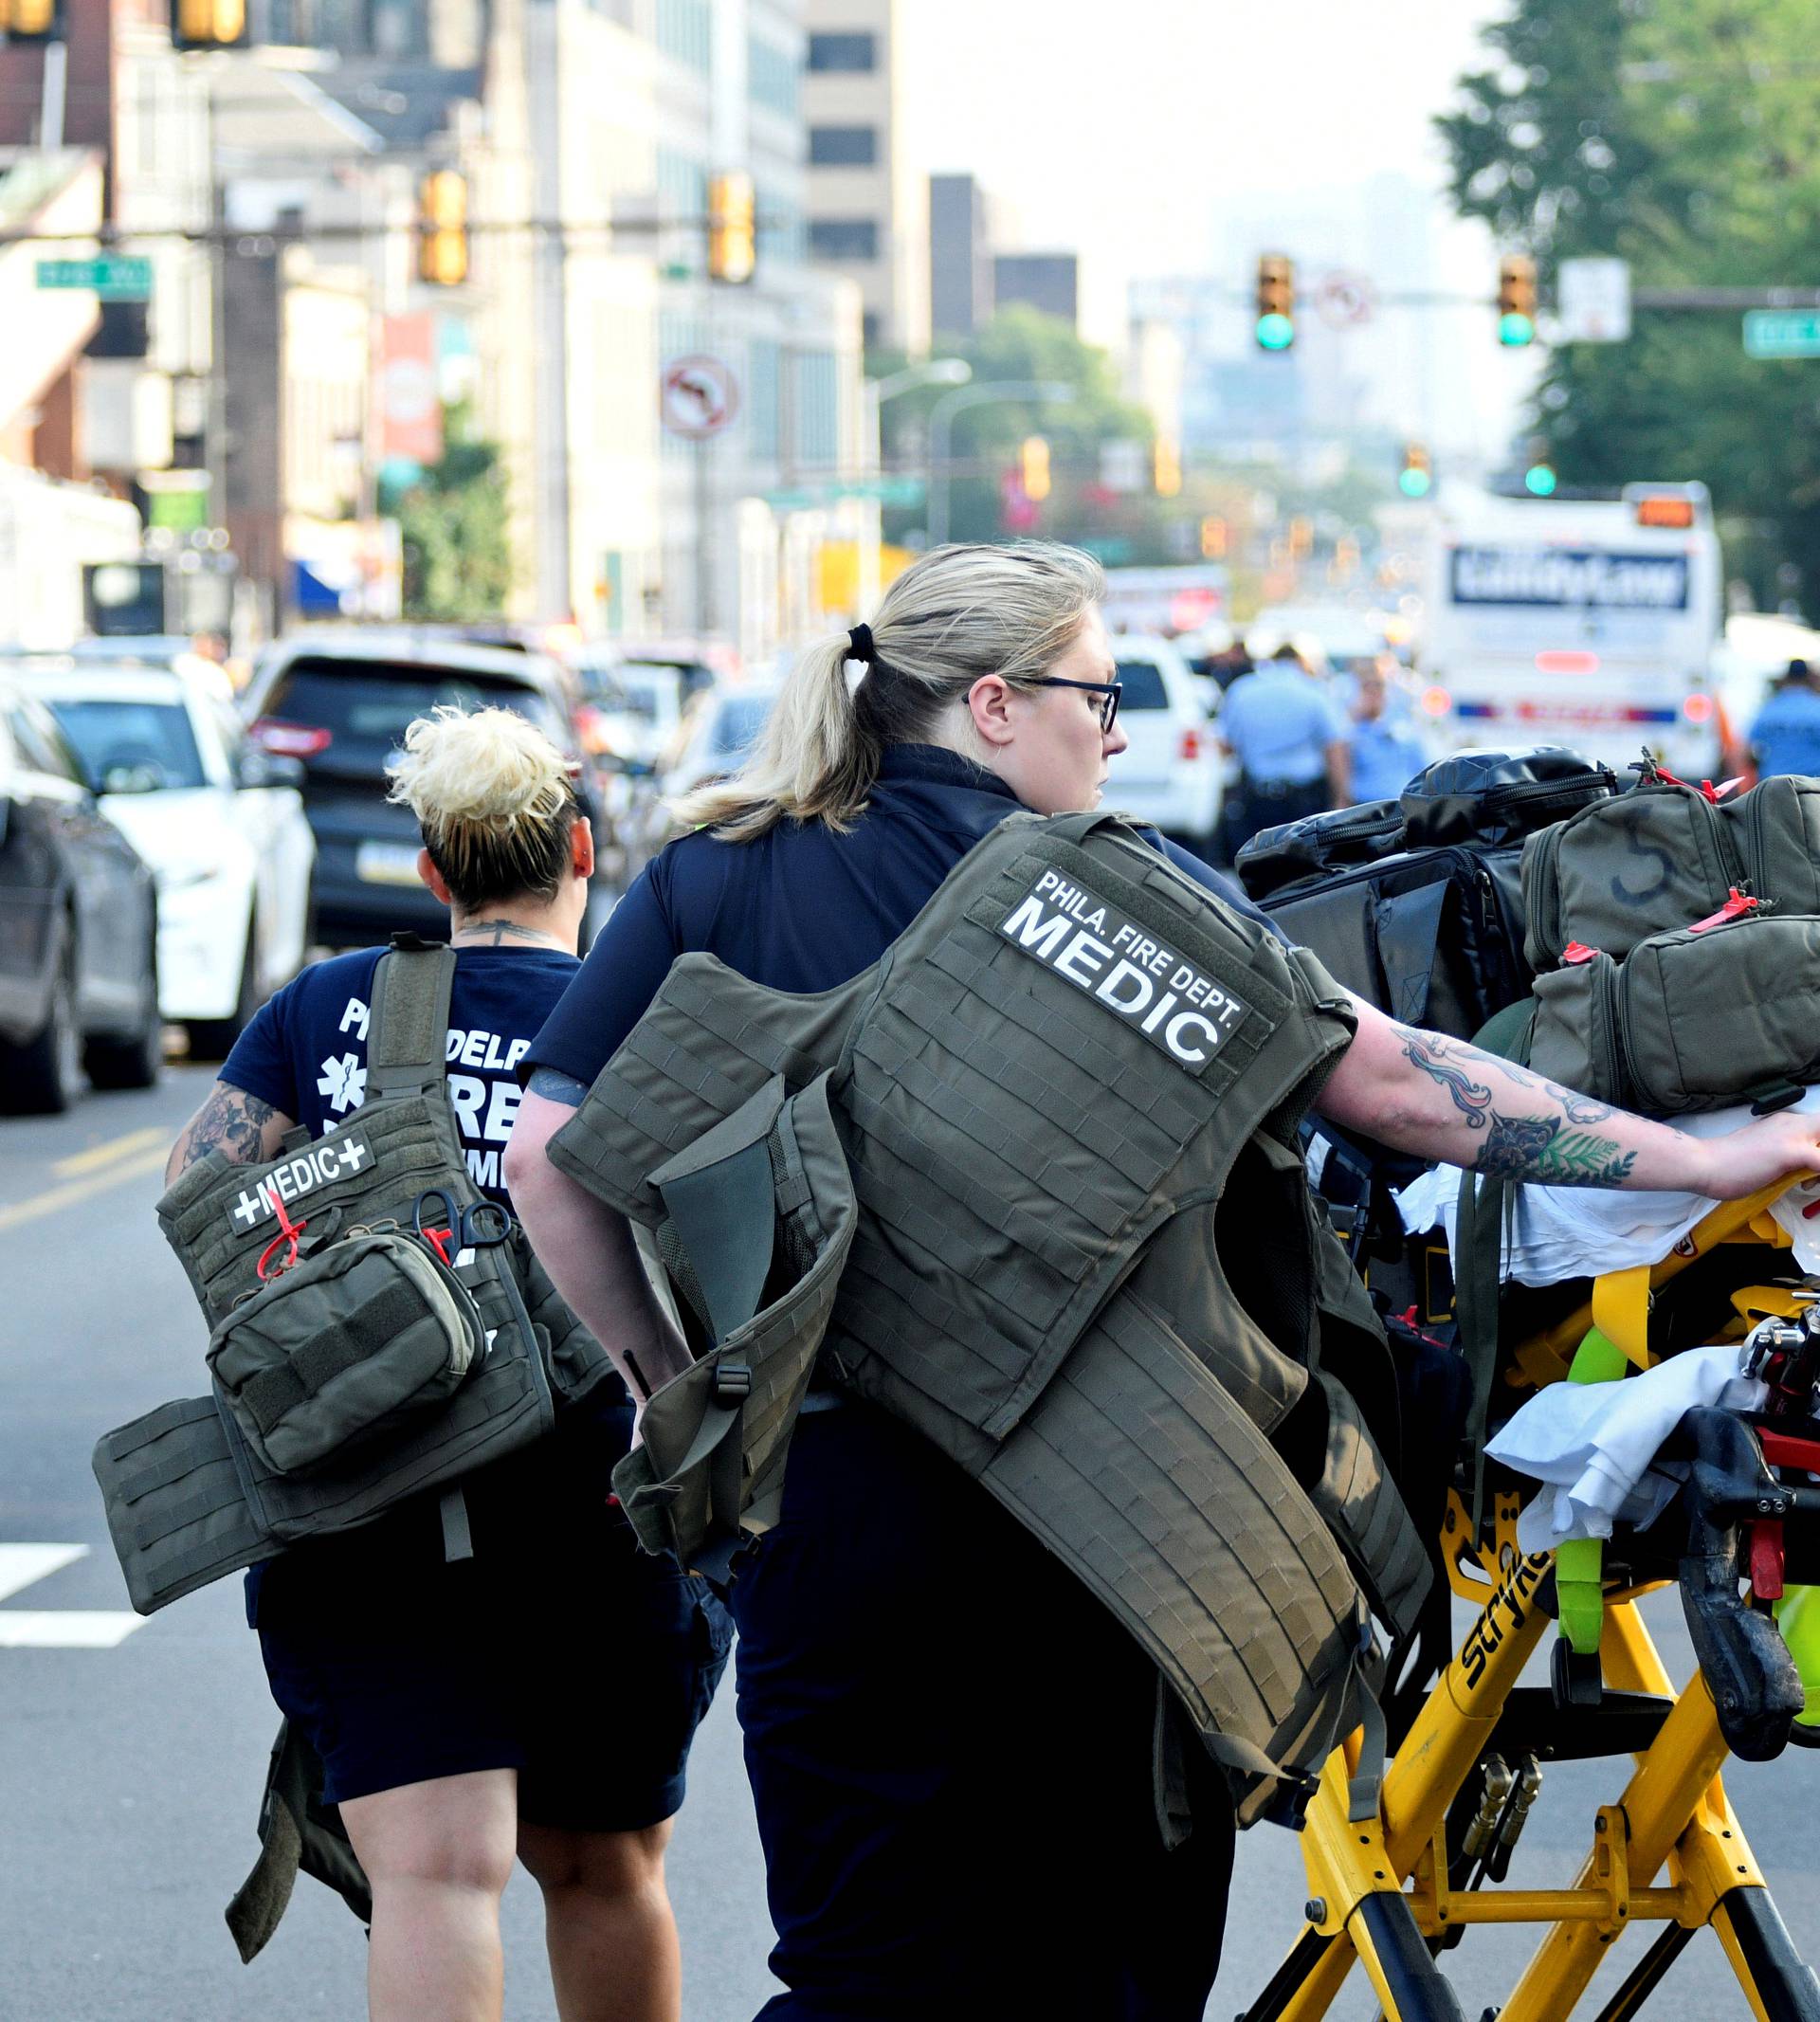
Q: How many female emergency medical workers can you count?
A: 2